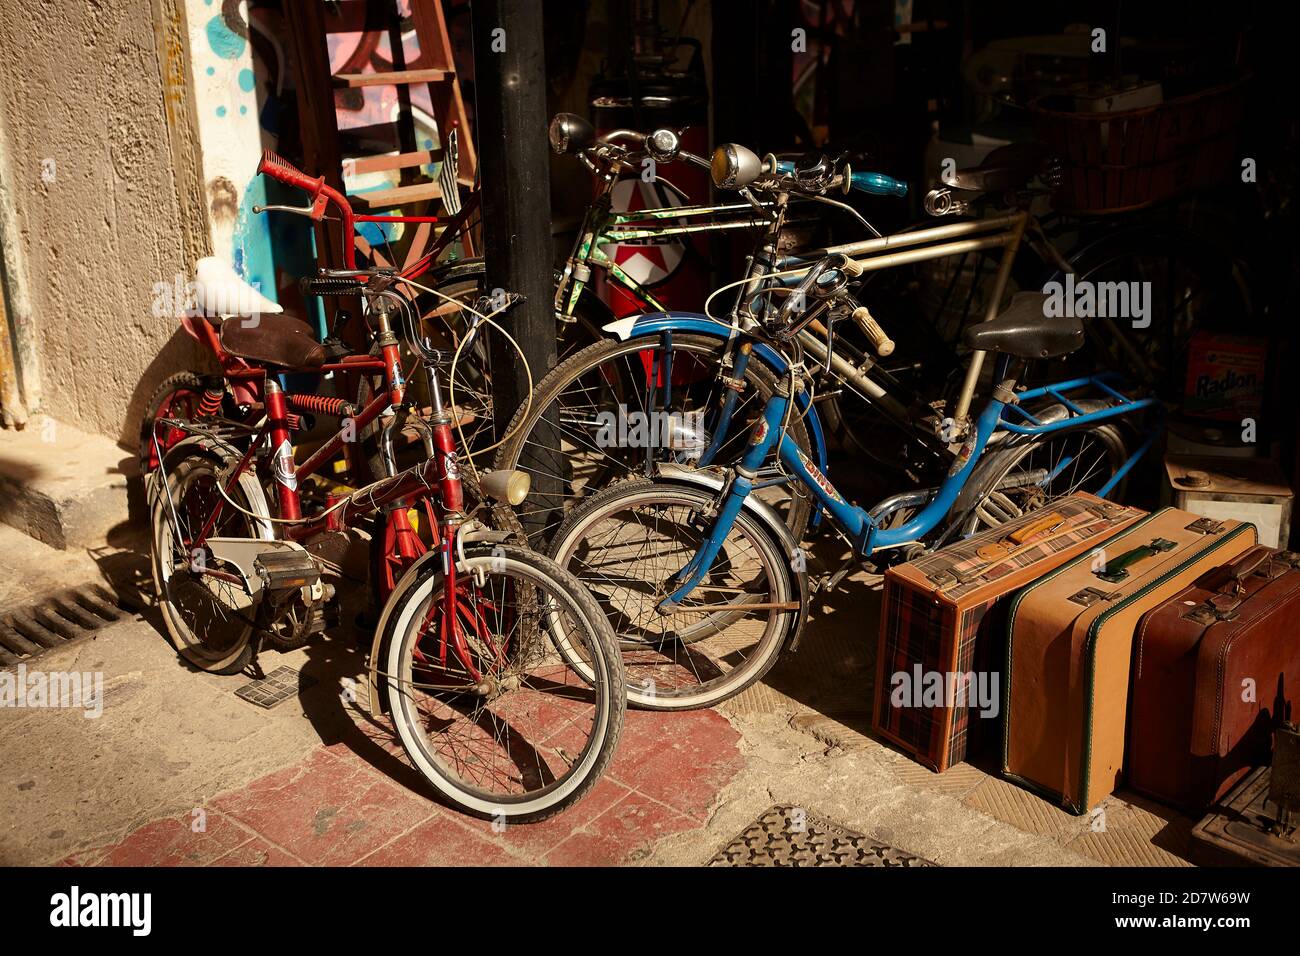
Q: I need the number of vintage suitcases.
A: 3